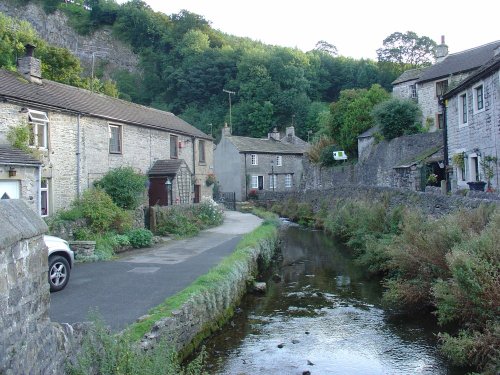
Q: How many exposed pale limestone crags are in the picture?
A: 1